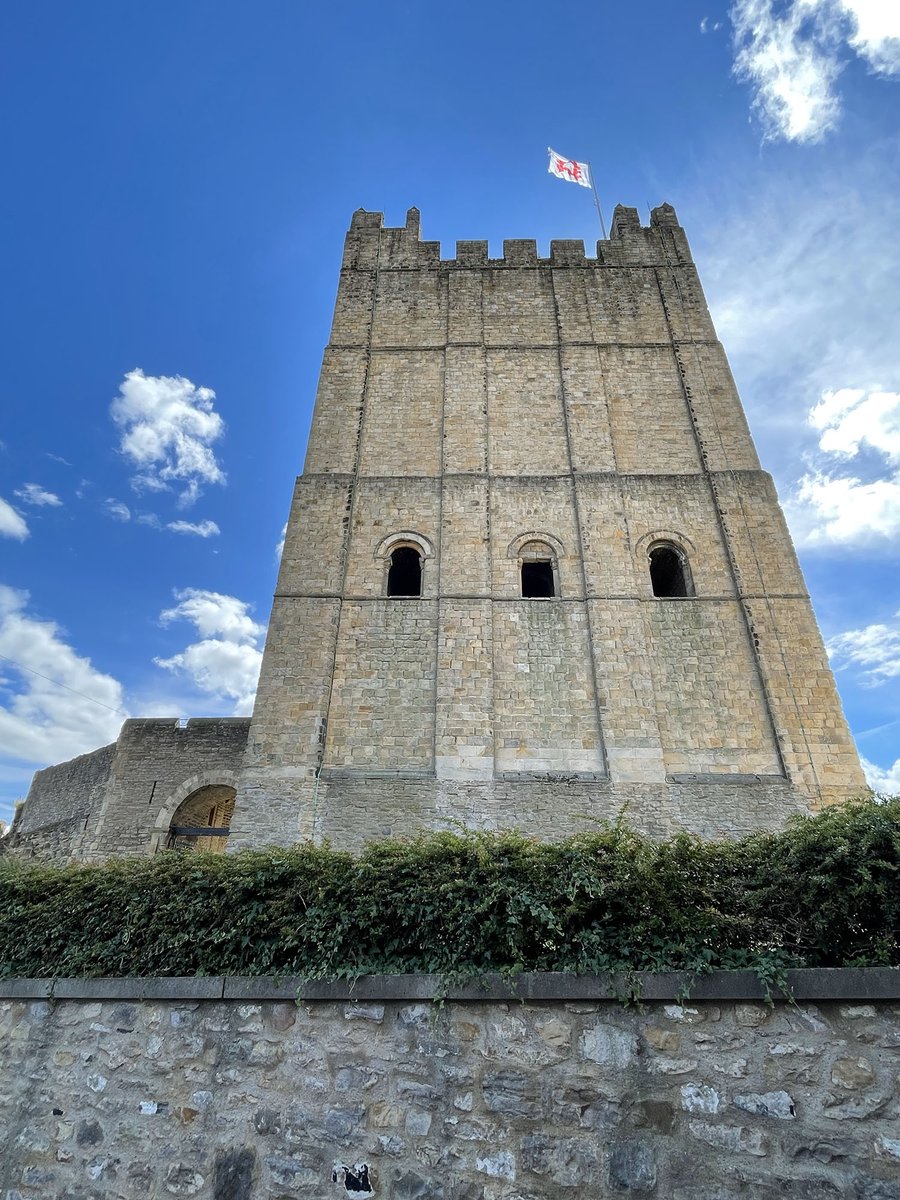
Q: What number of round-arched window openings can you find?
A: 3